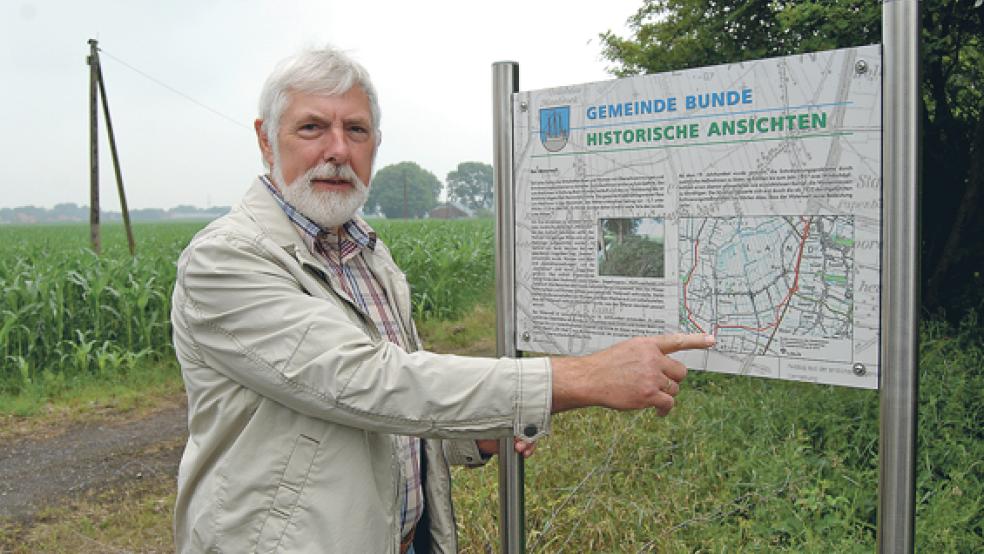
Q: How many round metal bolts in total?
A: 4